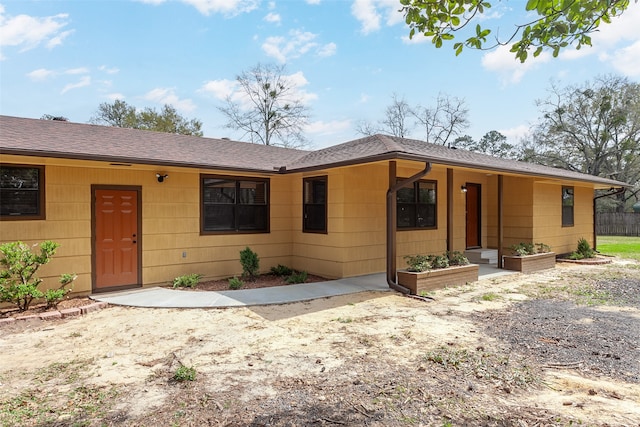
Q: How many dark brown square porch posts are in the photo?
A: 3